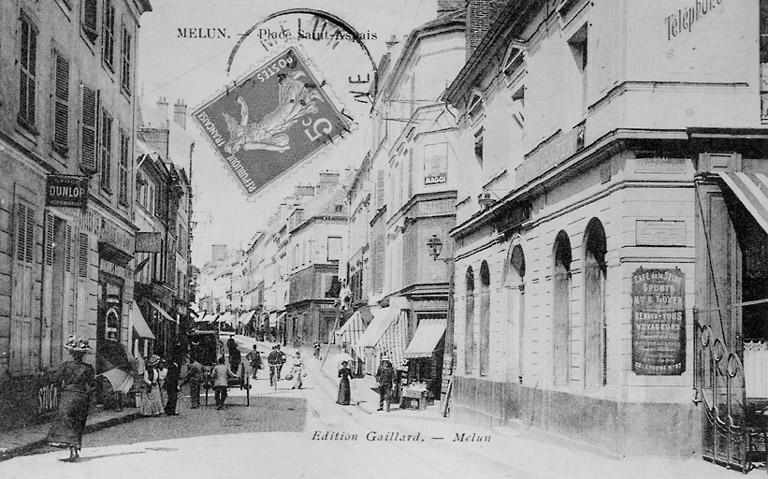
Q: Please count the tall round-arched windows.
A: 5